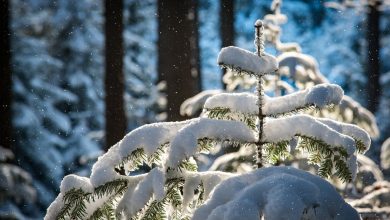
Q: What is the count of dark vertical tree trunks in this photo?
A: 5